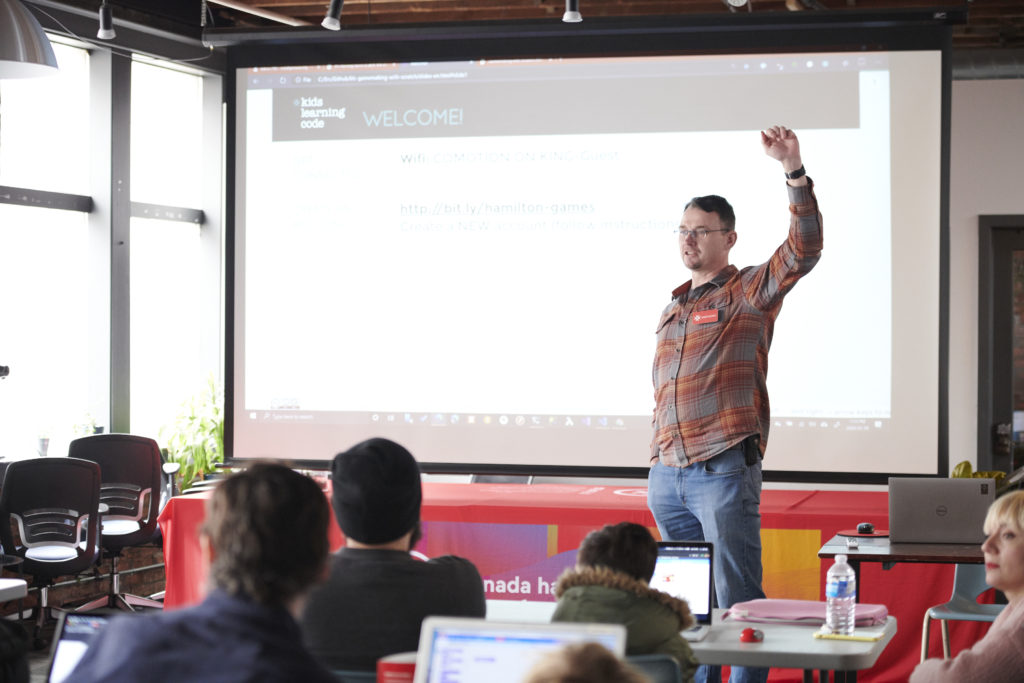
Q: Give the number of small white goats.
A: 0